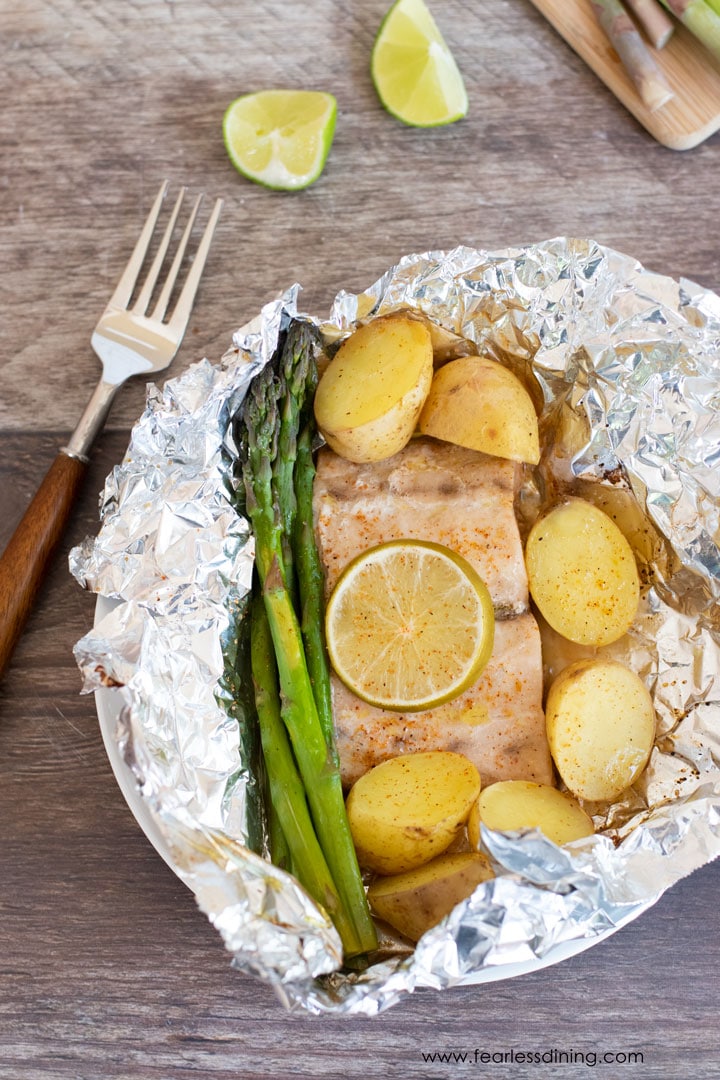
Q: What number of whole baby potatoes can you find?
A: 0